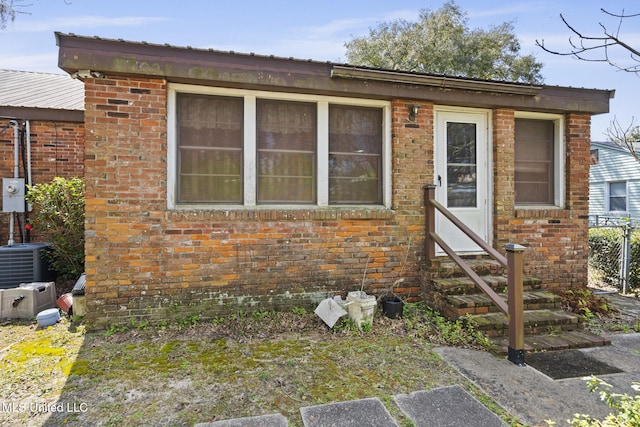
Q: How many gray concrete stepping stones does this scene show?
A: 3